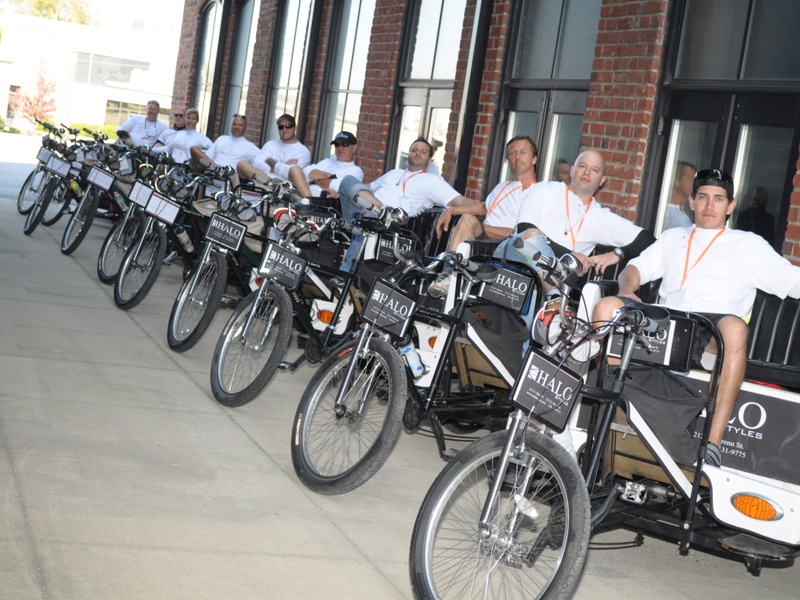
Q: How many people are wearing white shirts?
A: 10